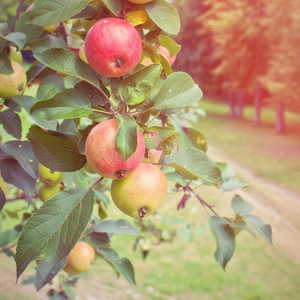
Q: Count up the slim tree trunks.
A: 4